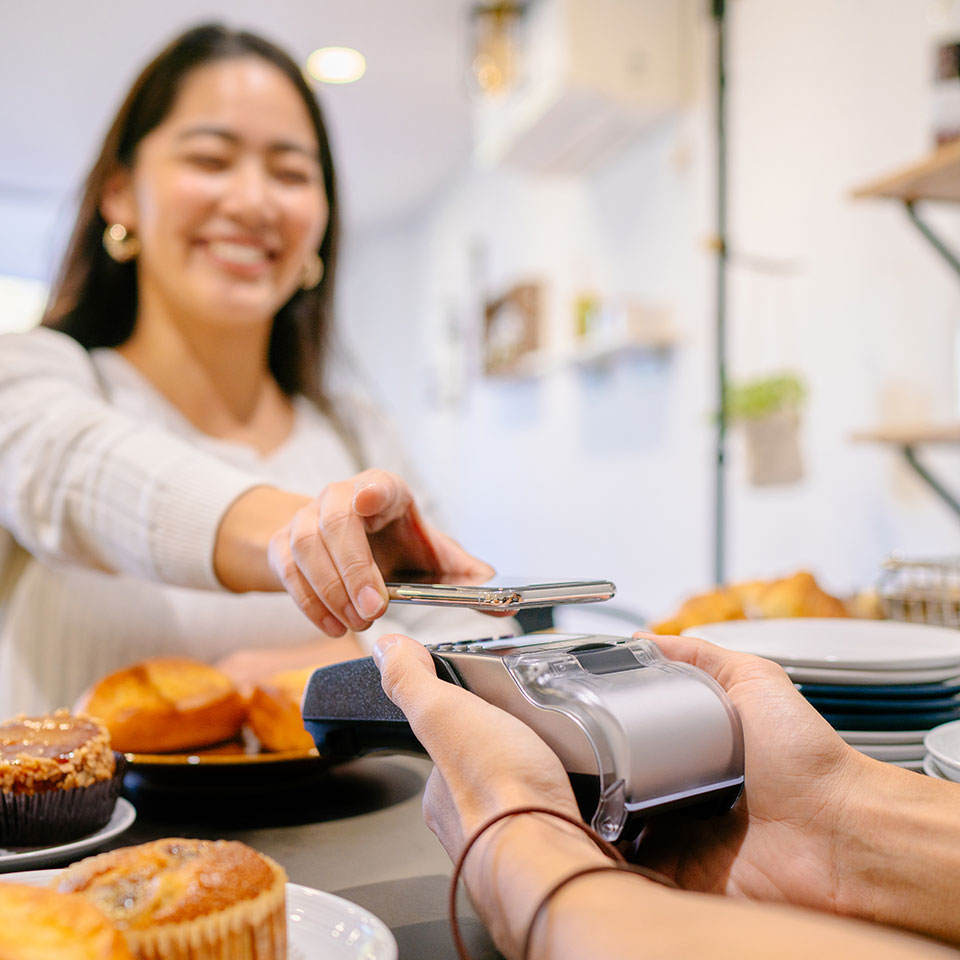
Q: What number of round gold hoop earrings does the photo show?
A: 2